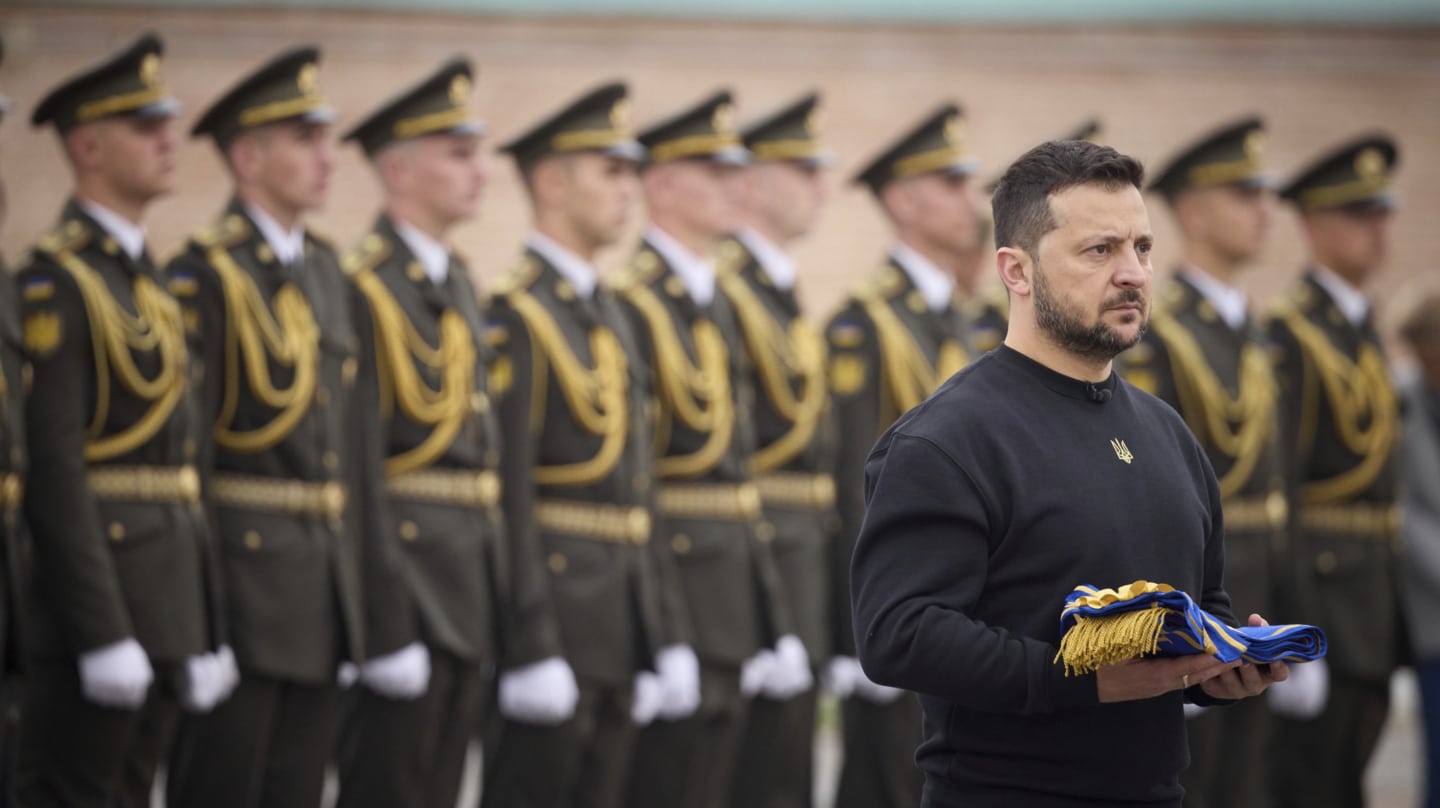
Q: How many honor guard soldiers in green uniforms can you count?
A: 11